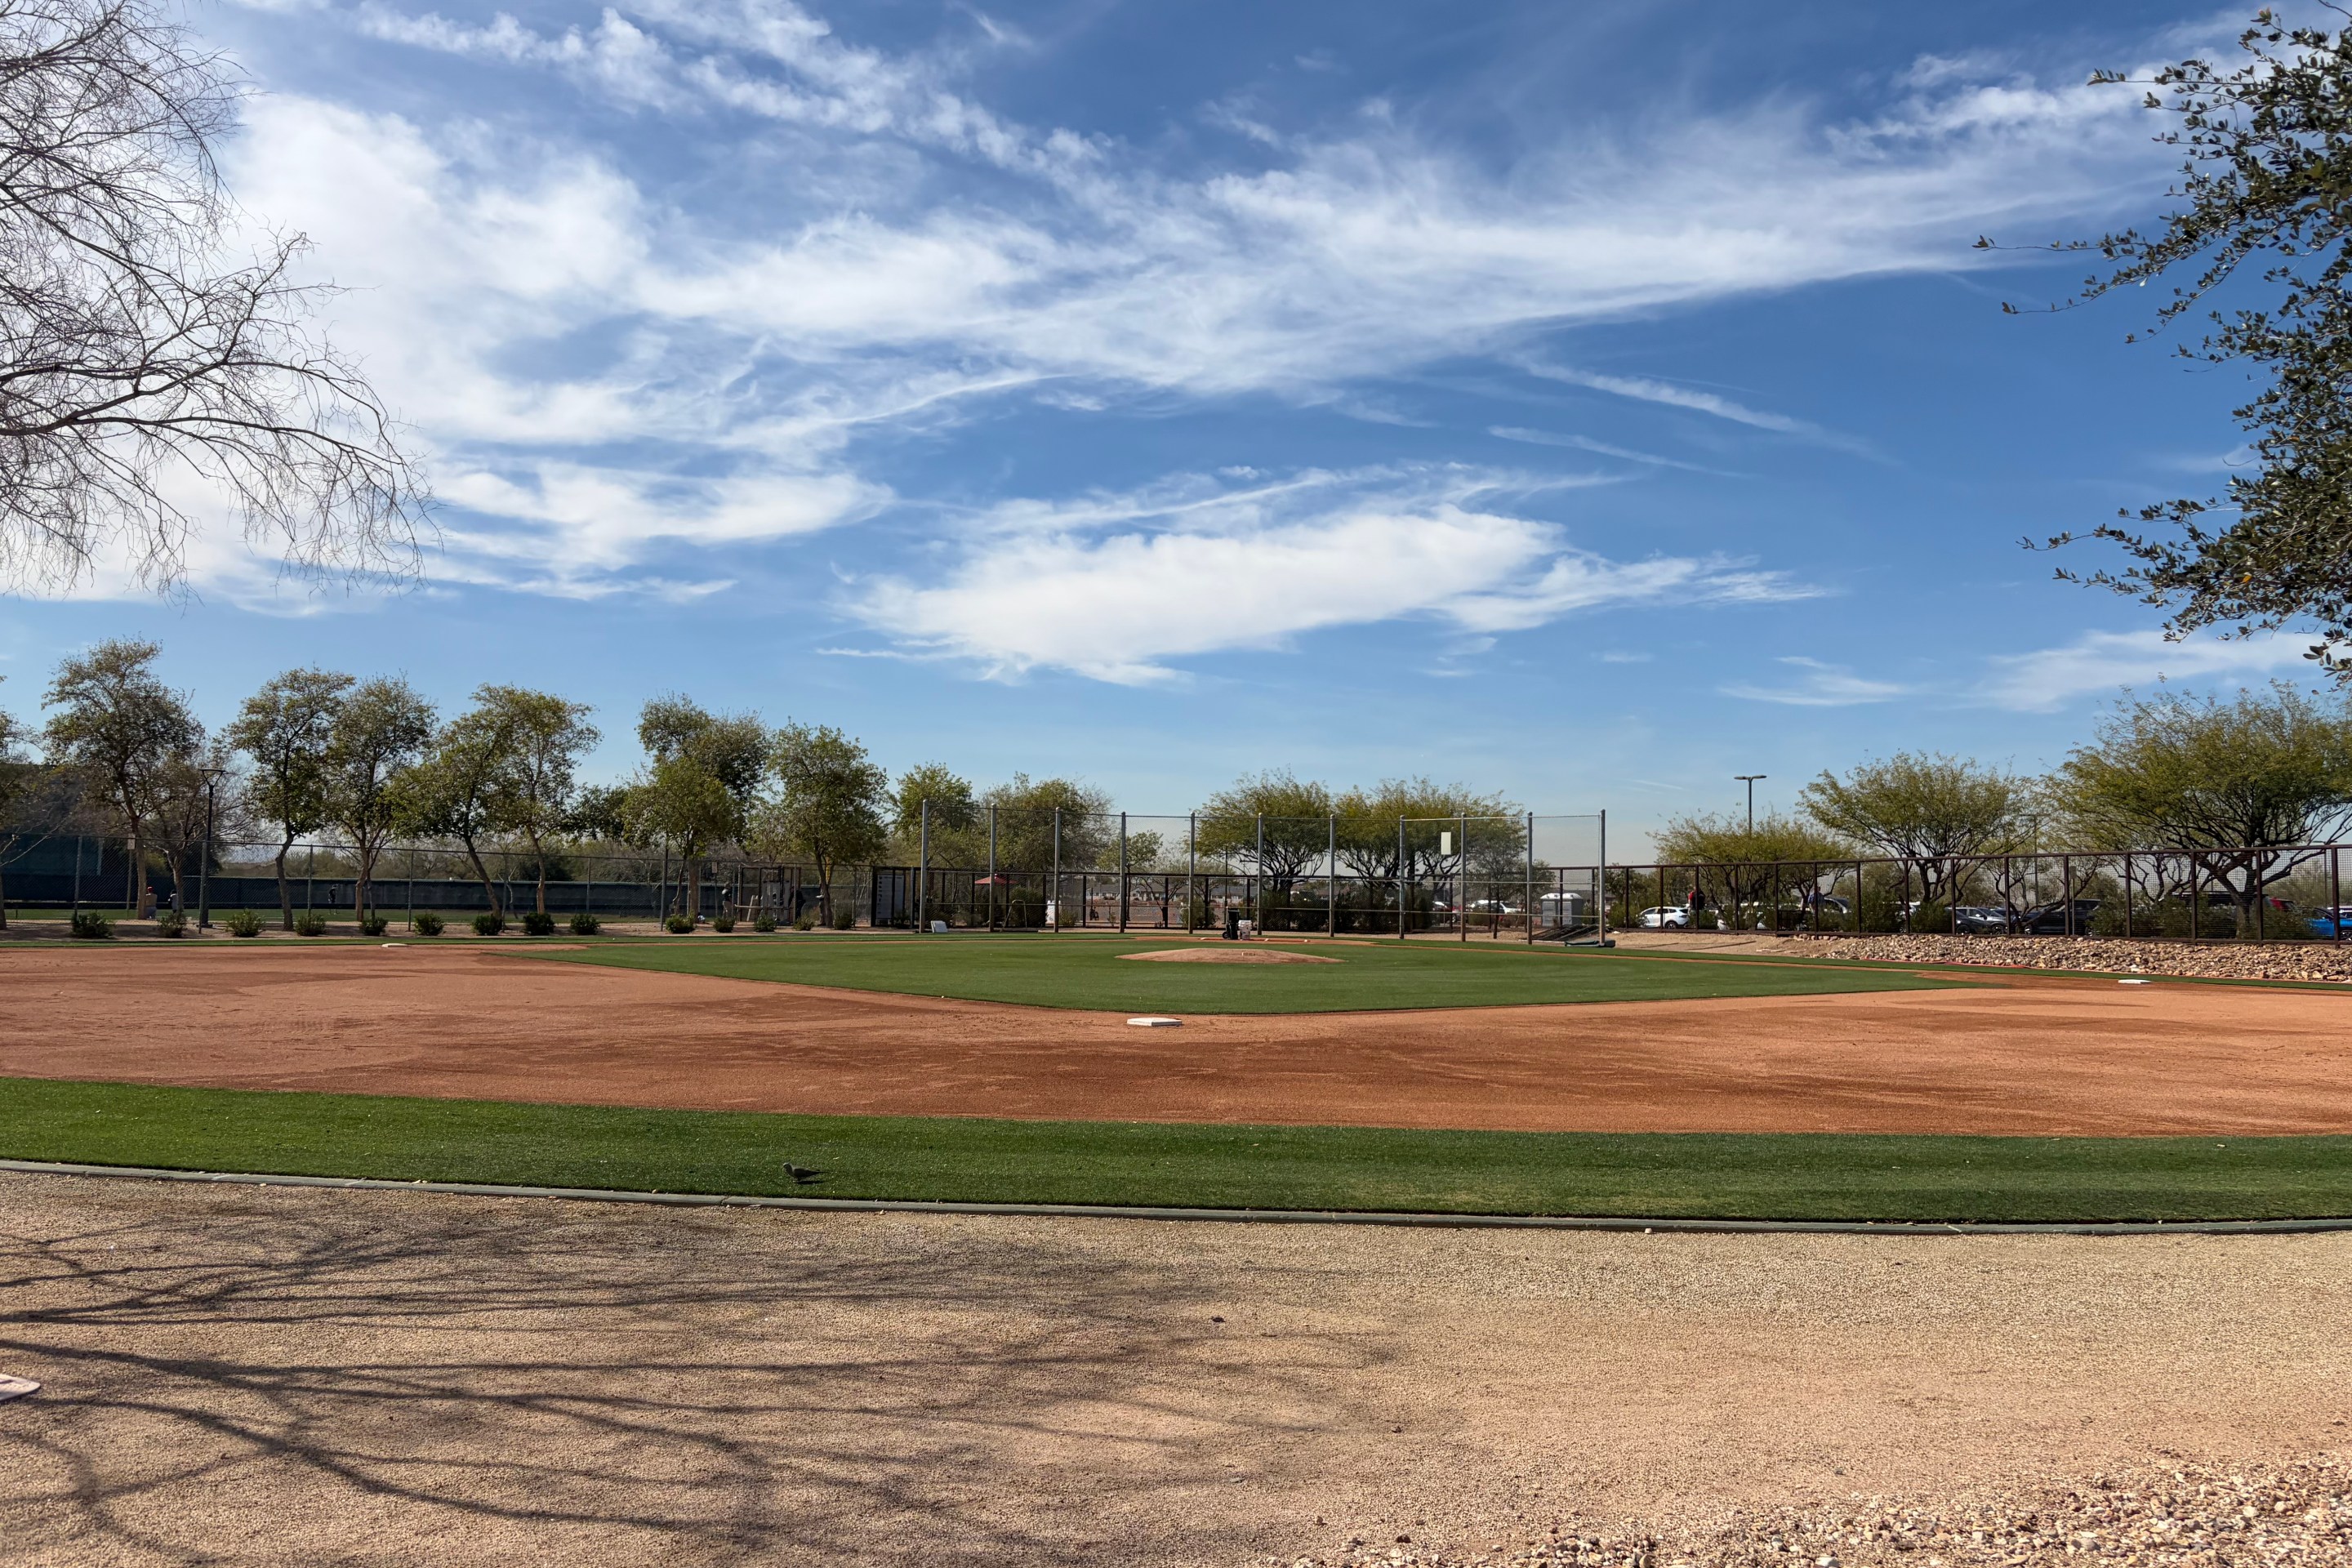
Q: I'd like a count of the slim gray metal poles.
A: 11